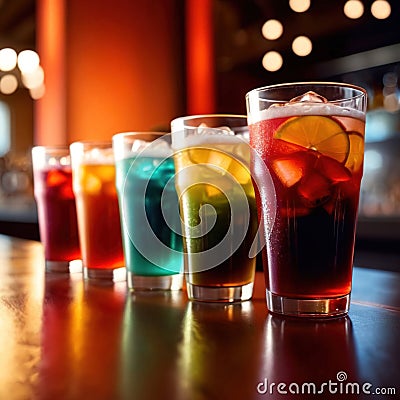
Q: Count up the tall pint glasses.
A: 5